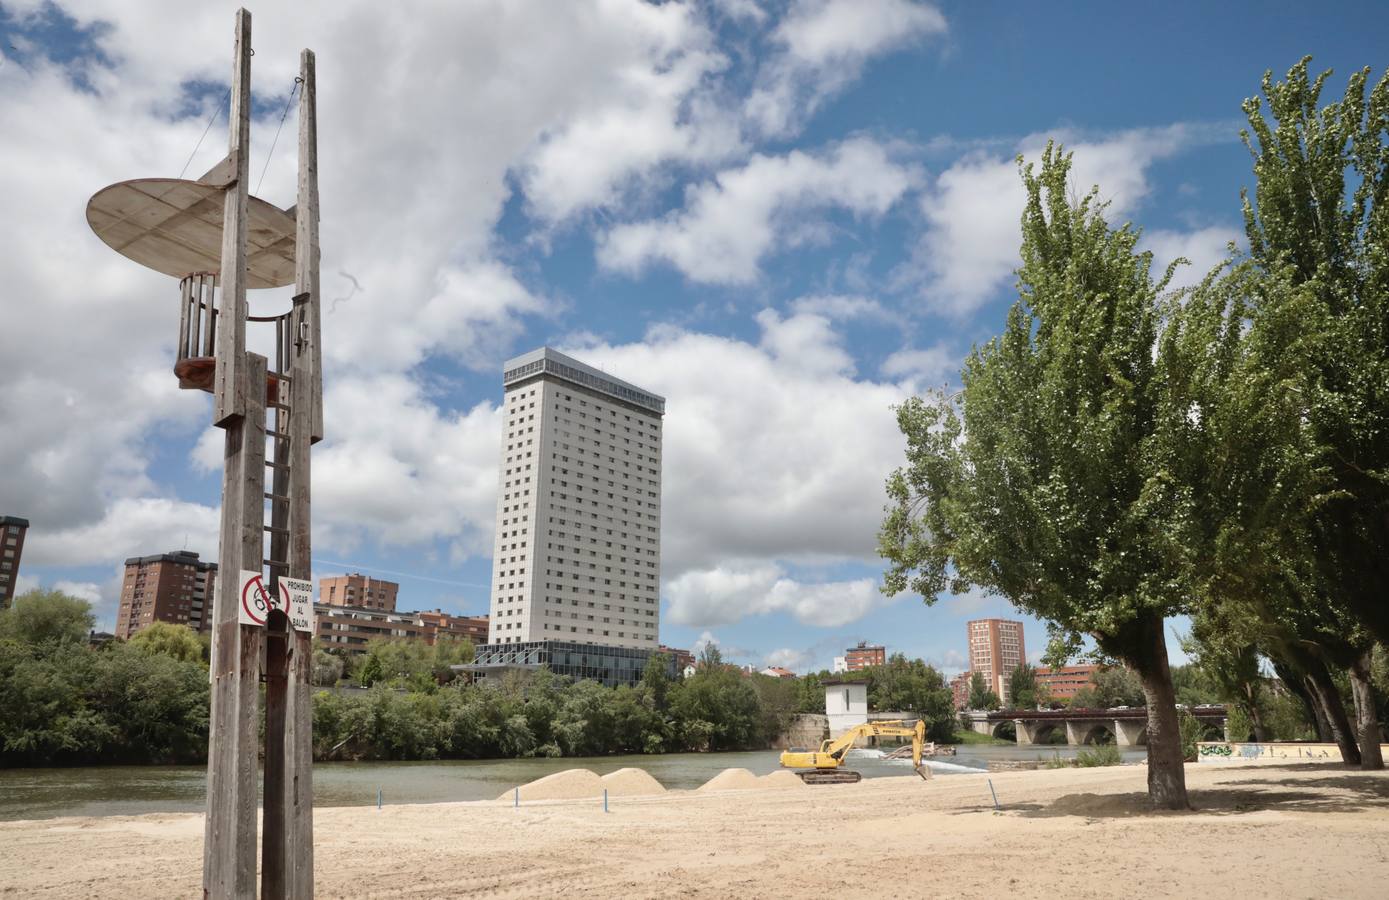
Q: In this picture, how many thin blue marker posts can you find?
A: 4